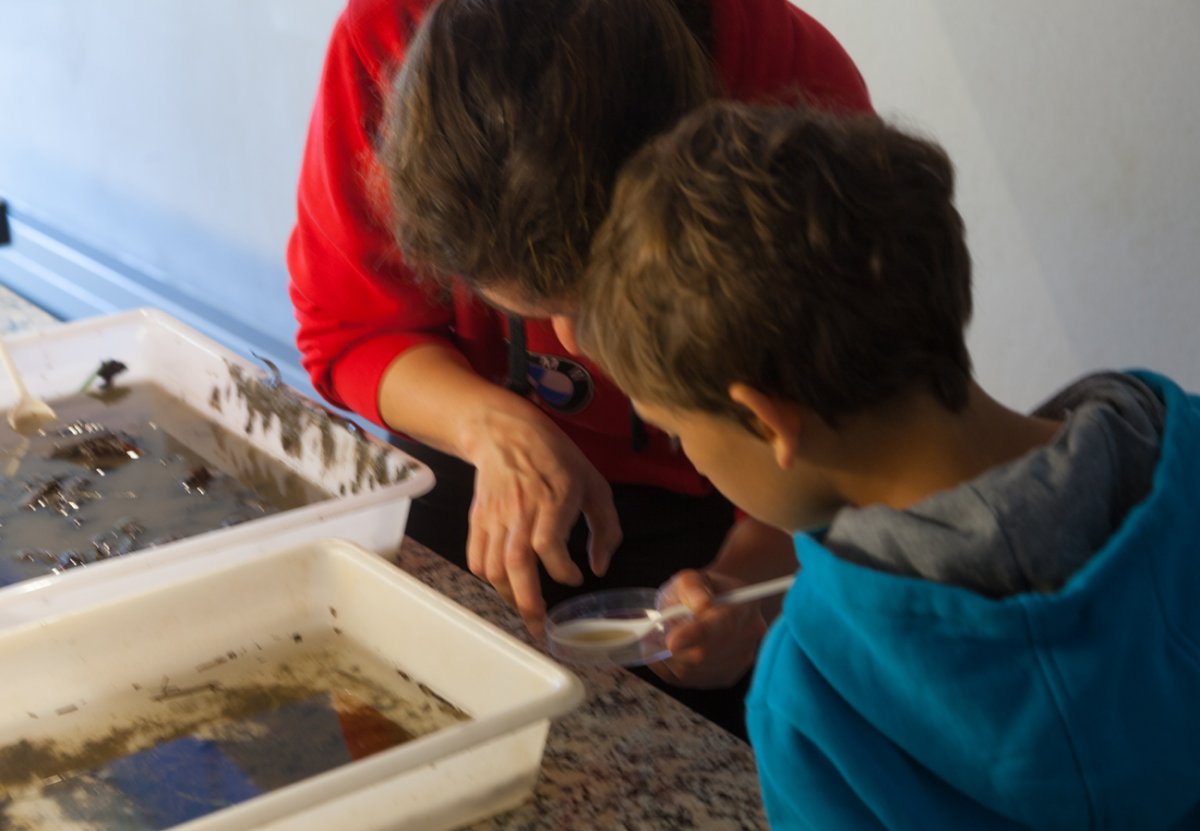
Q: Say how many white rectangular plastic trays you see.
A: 2